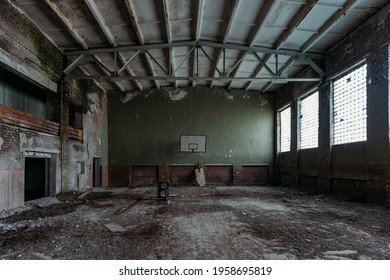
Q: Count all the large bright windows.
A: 3